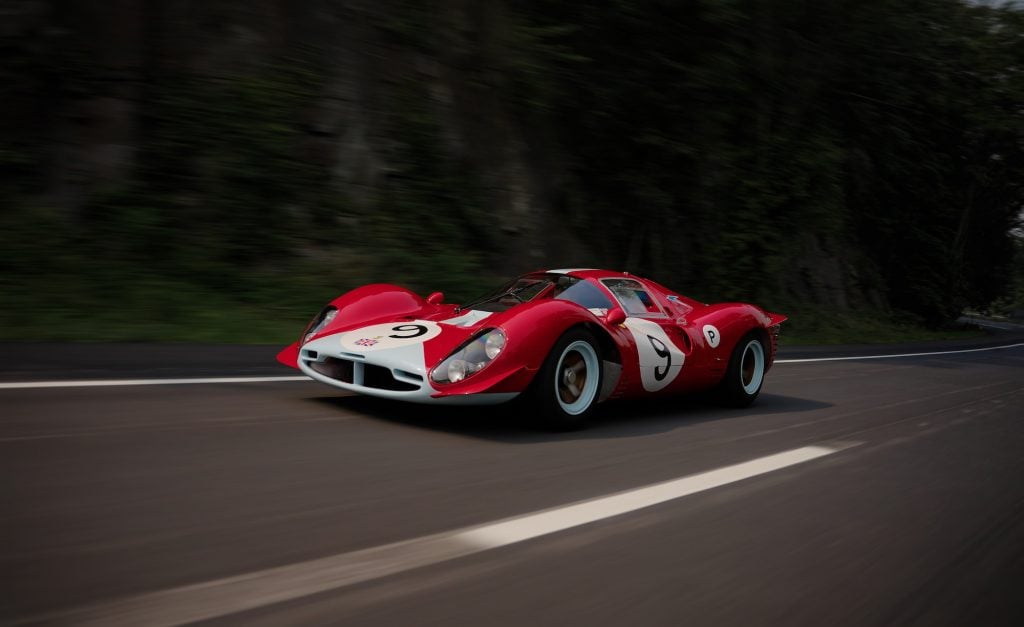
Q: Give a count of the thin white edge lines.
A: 1